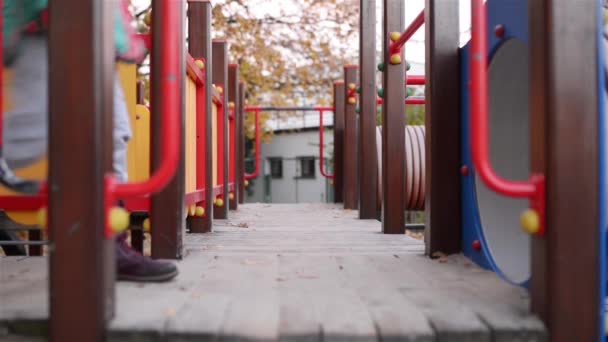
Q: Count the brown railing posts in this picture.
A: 12